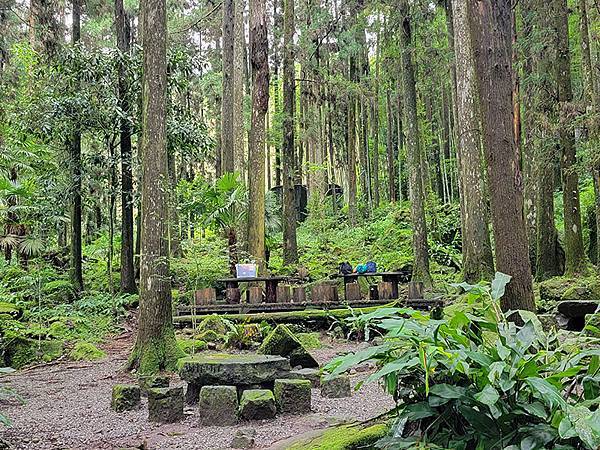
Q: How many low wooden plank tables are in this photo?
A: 2